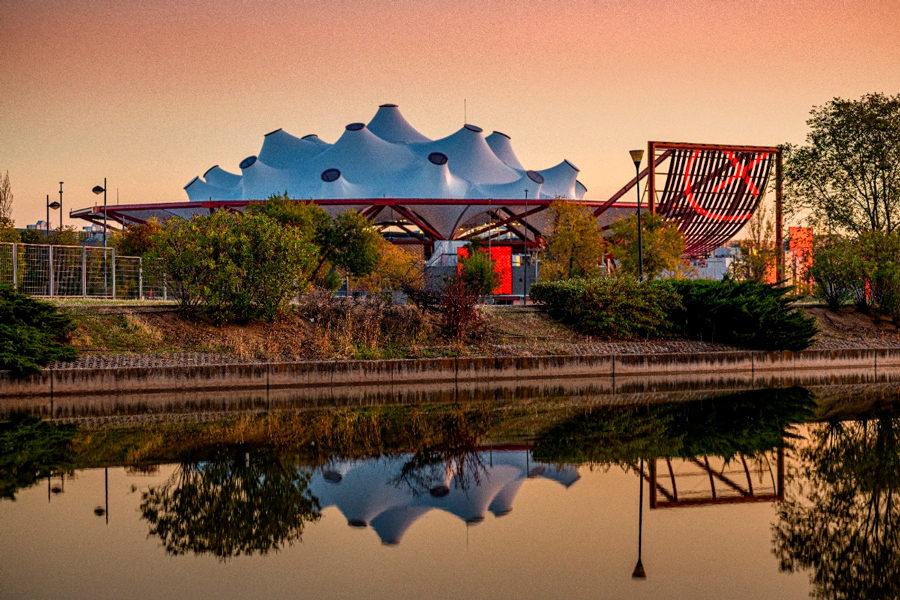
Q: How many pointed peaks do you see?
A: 14